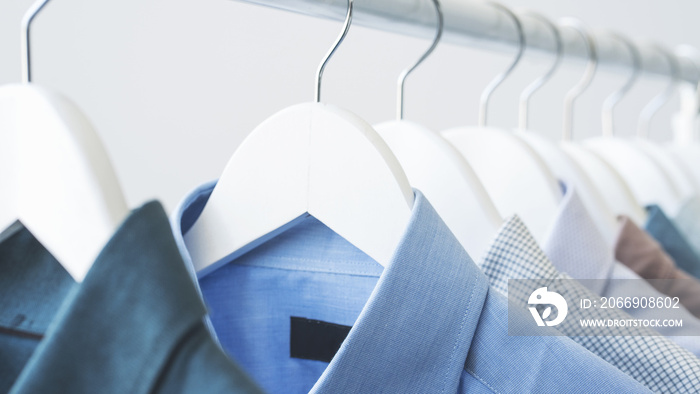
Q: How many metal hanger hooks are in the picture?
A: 8